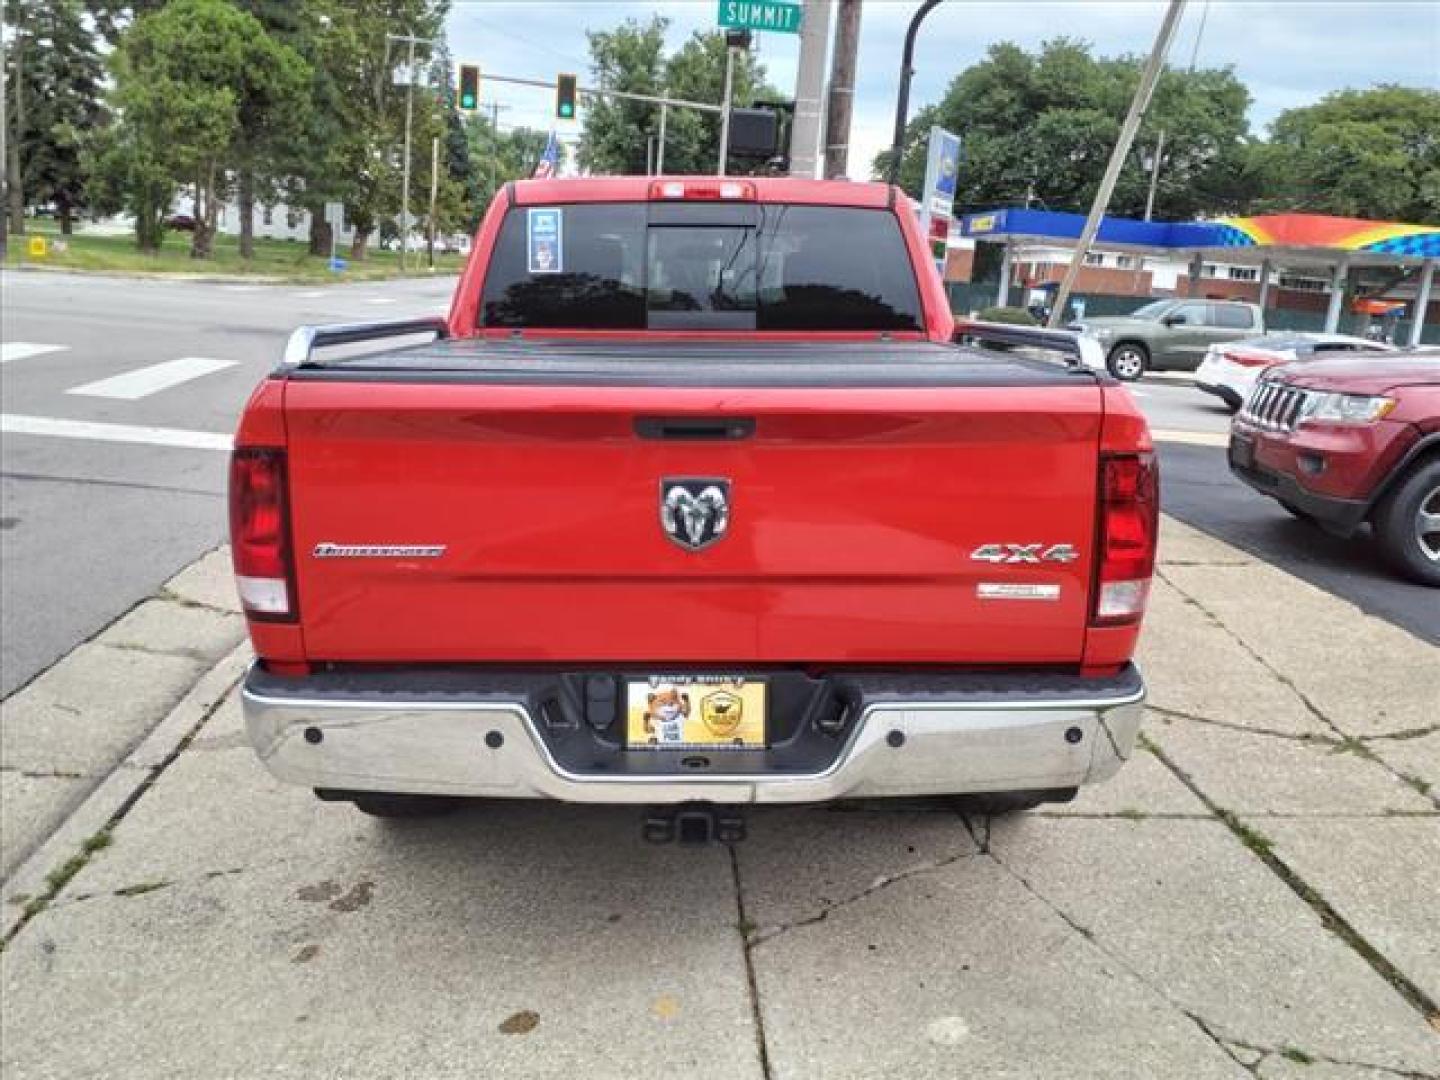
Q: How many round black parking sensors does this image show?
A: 4